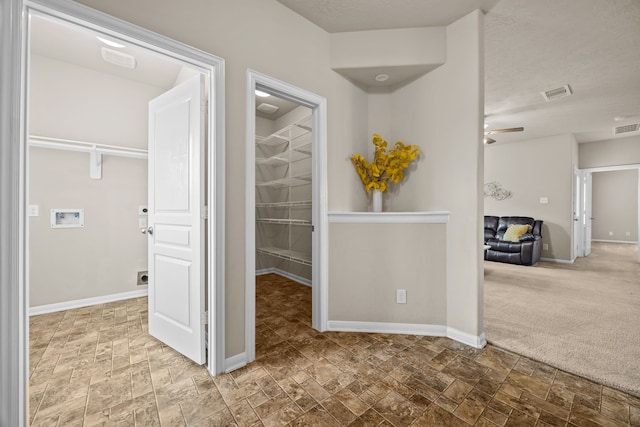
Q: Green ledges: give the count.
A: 0